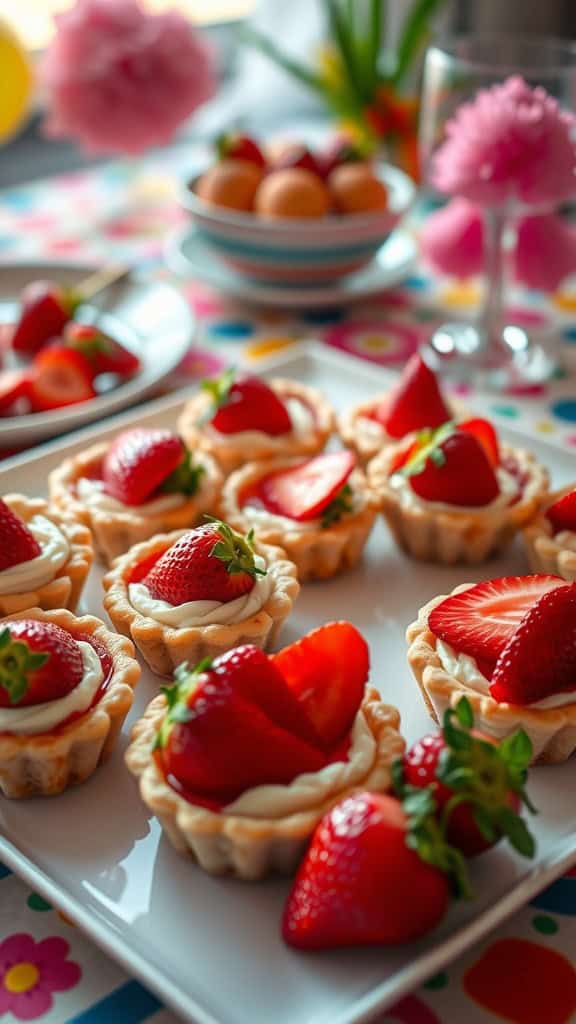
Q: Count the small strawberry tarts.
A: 11